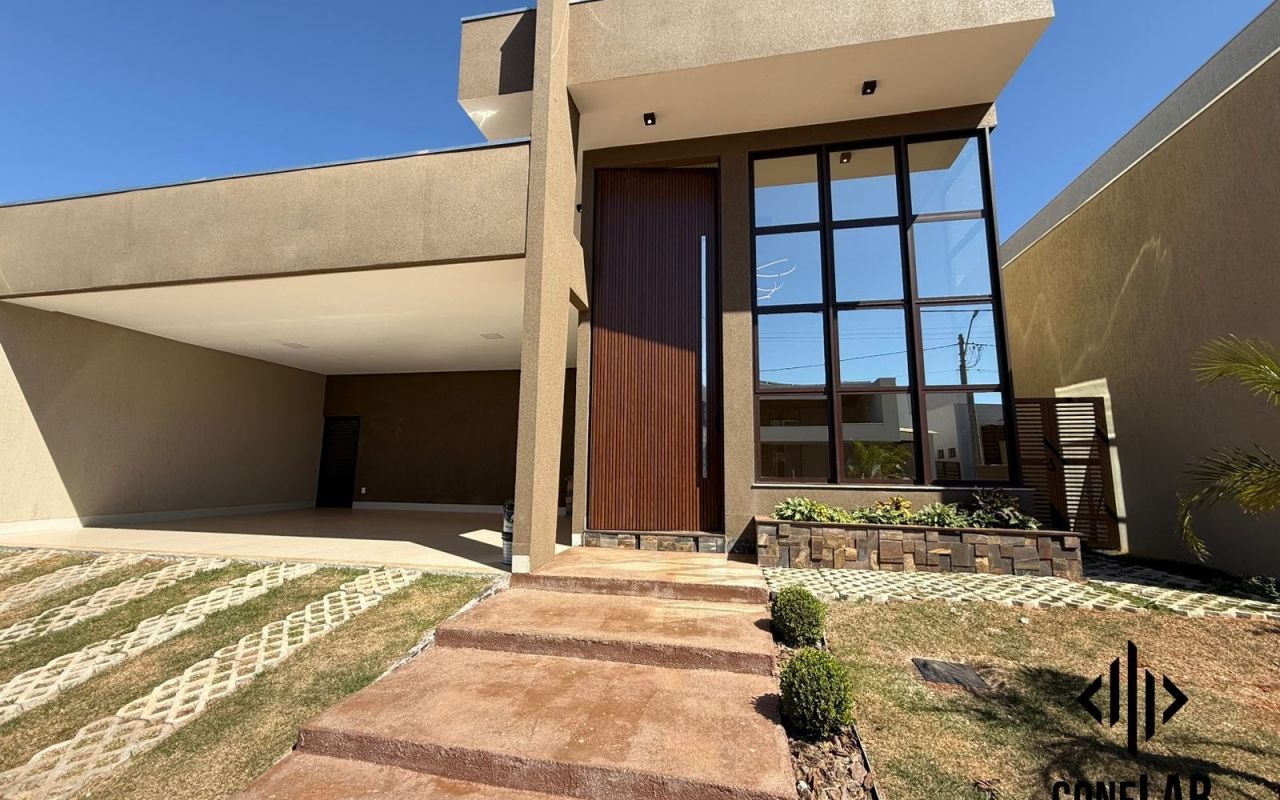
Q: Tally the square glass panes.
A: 12